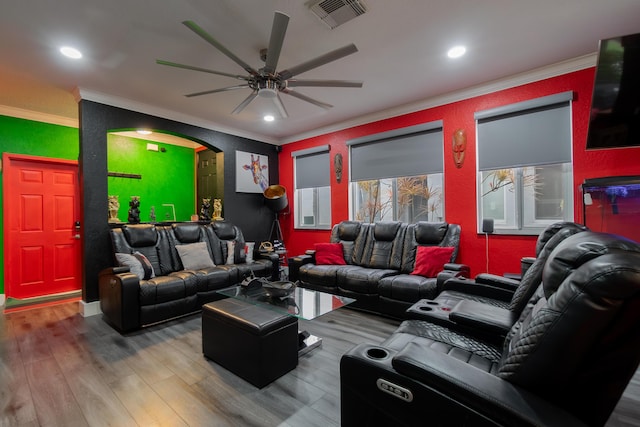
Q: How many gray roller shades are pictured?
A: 3